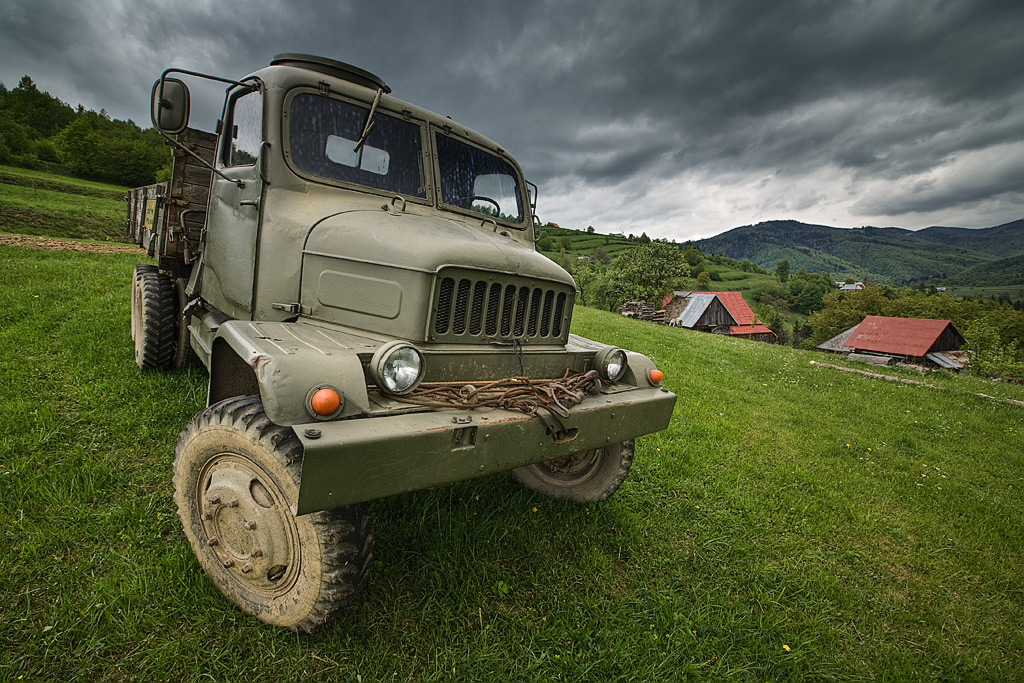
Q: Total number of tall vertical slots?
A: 9